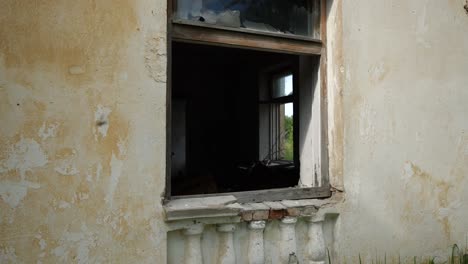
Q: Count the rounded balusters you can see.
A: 5